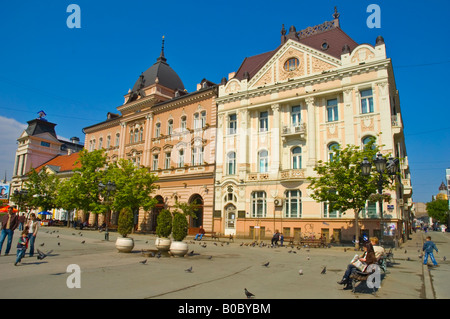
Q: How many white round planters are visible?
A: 3